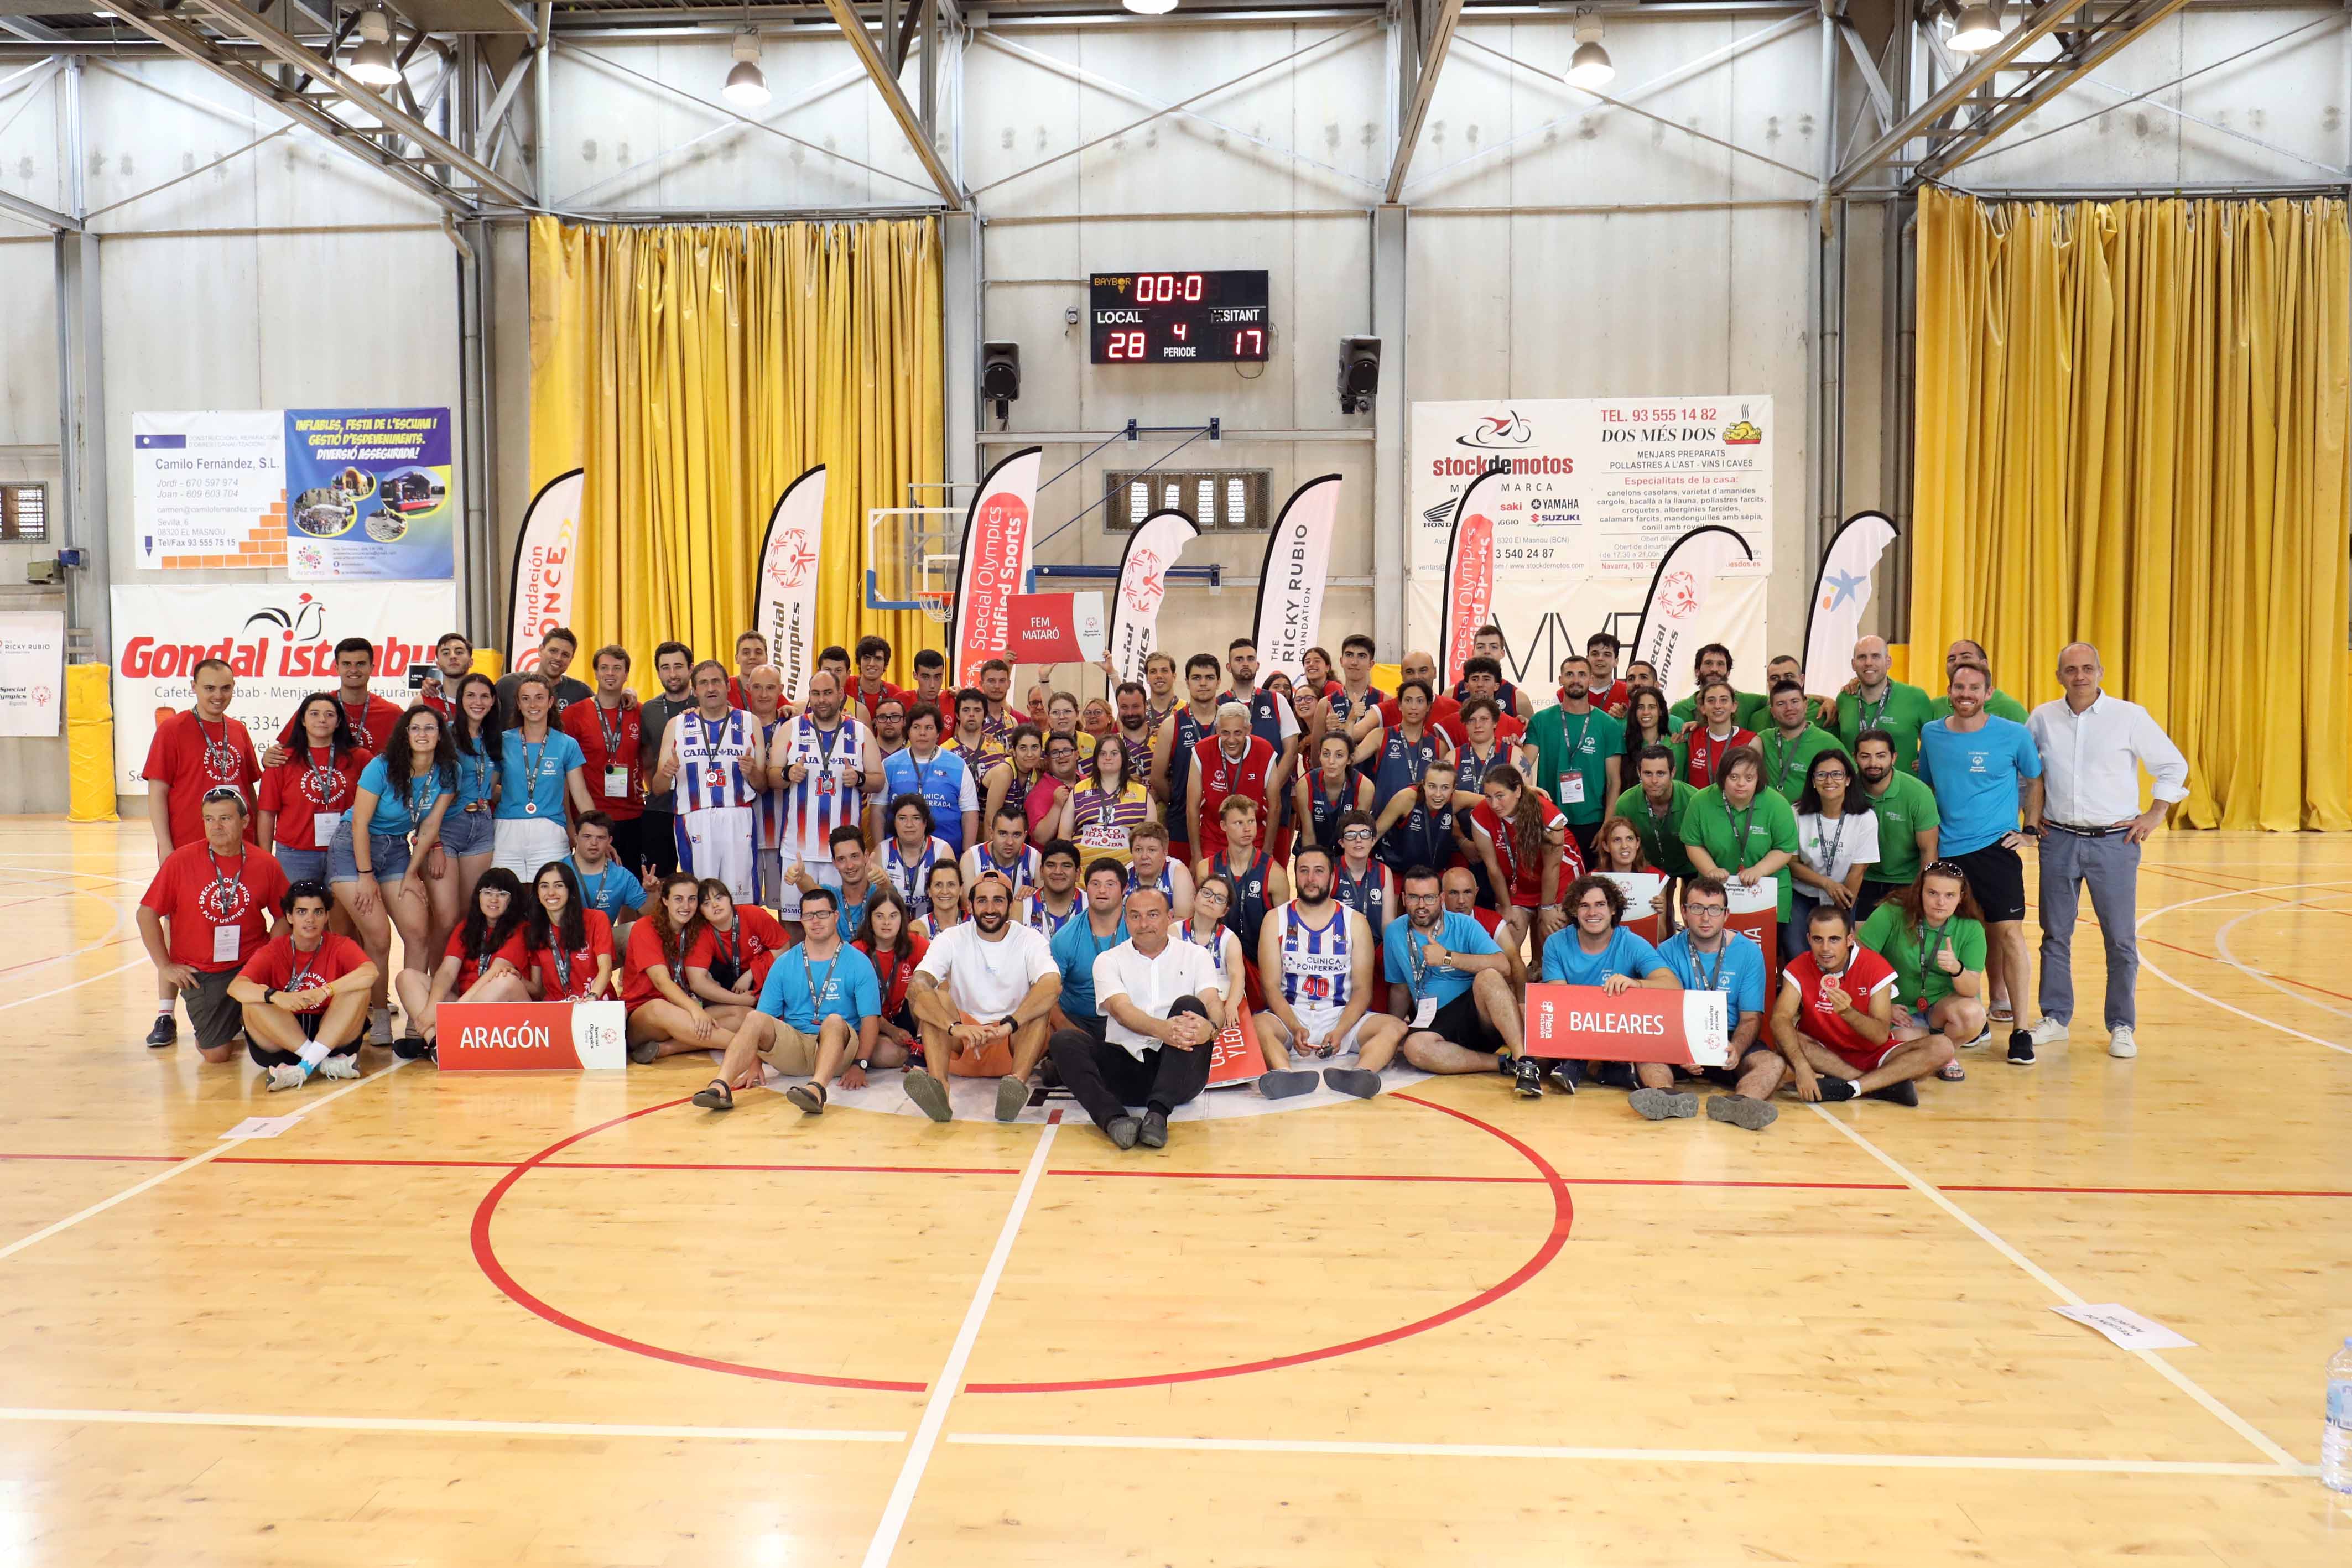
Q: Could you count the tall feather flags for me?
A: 8